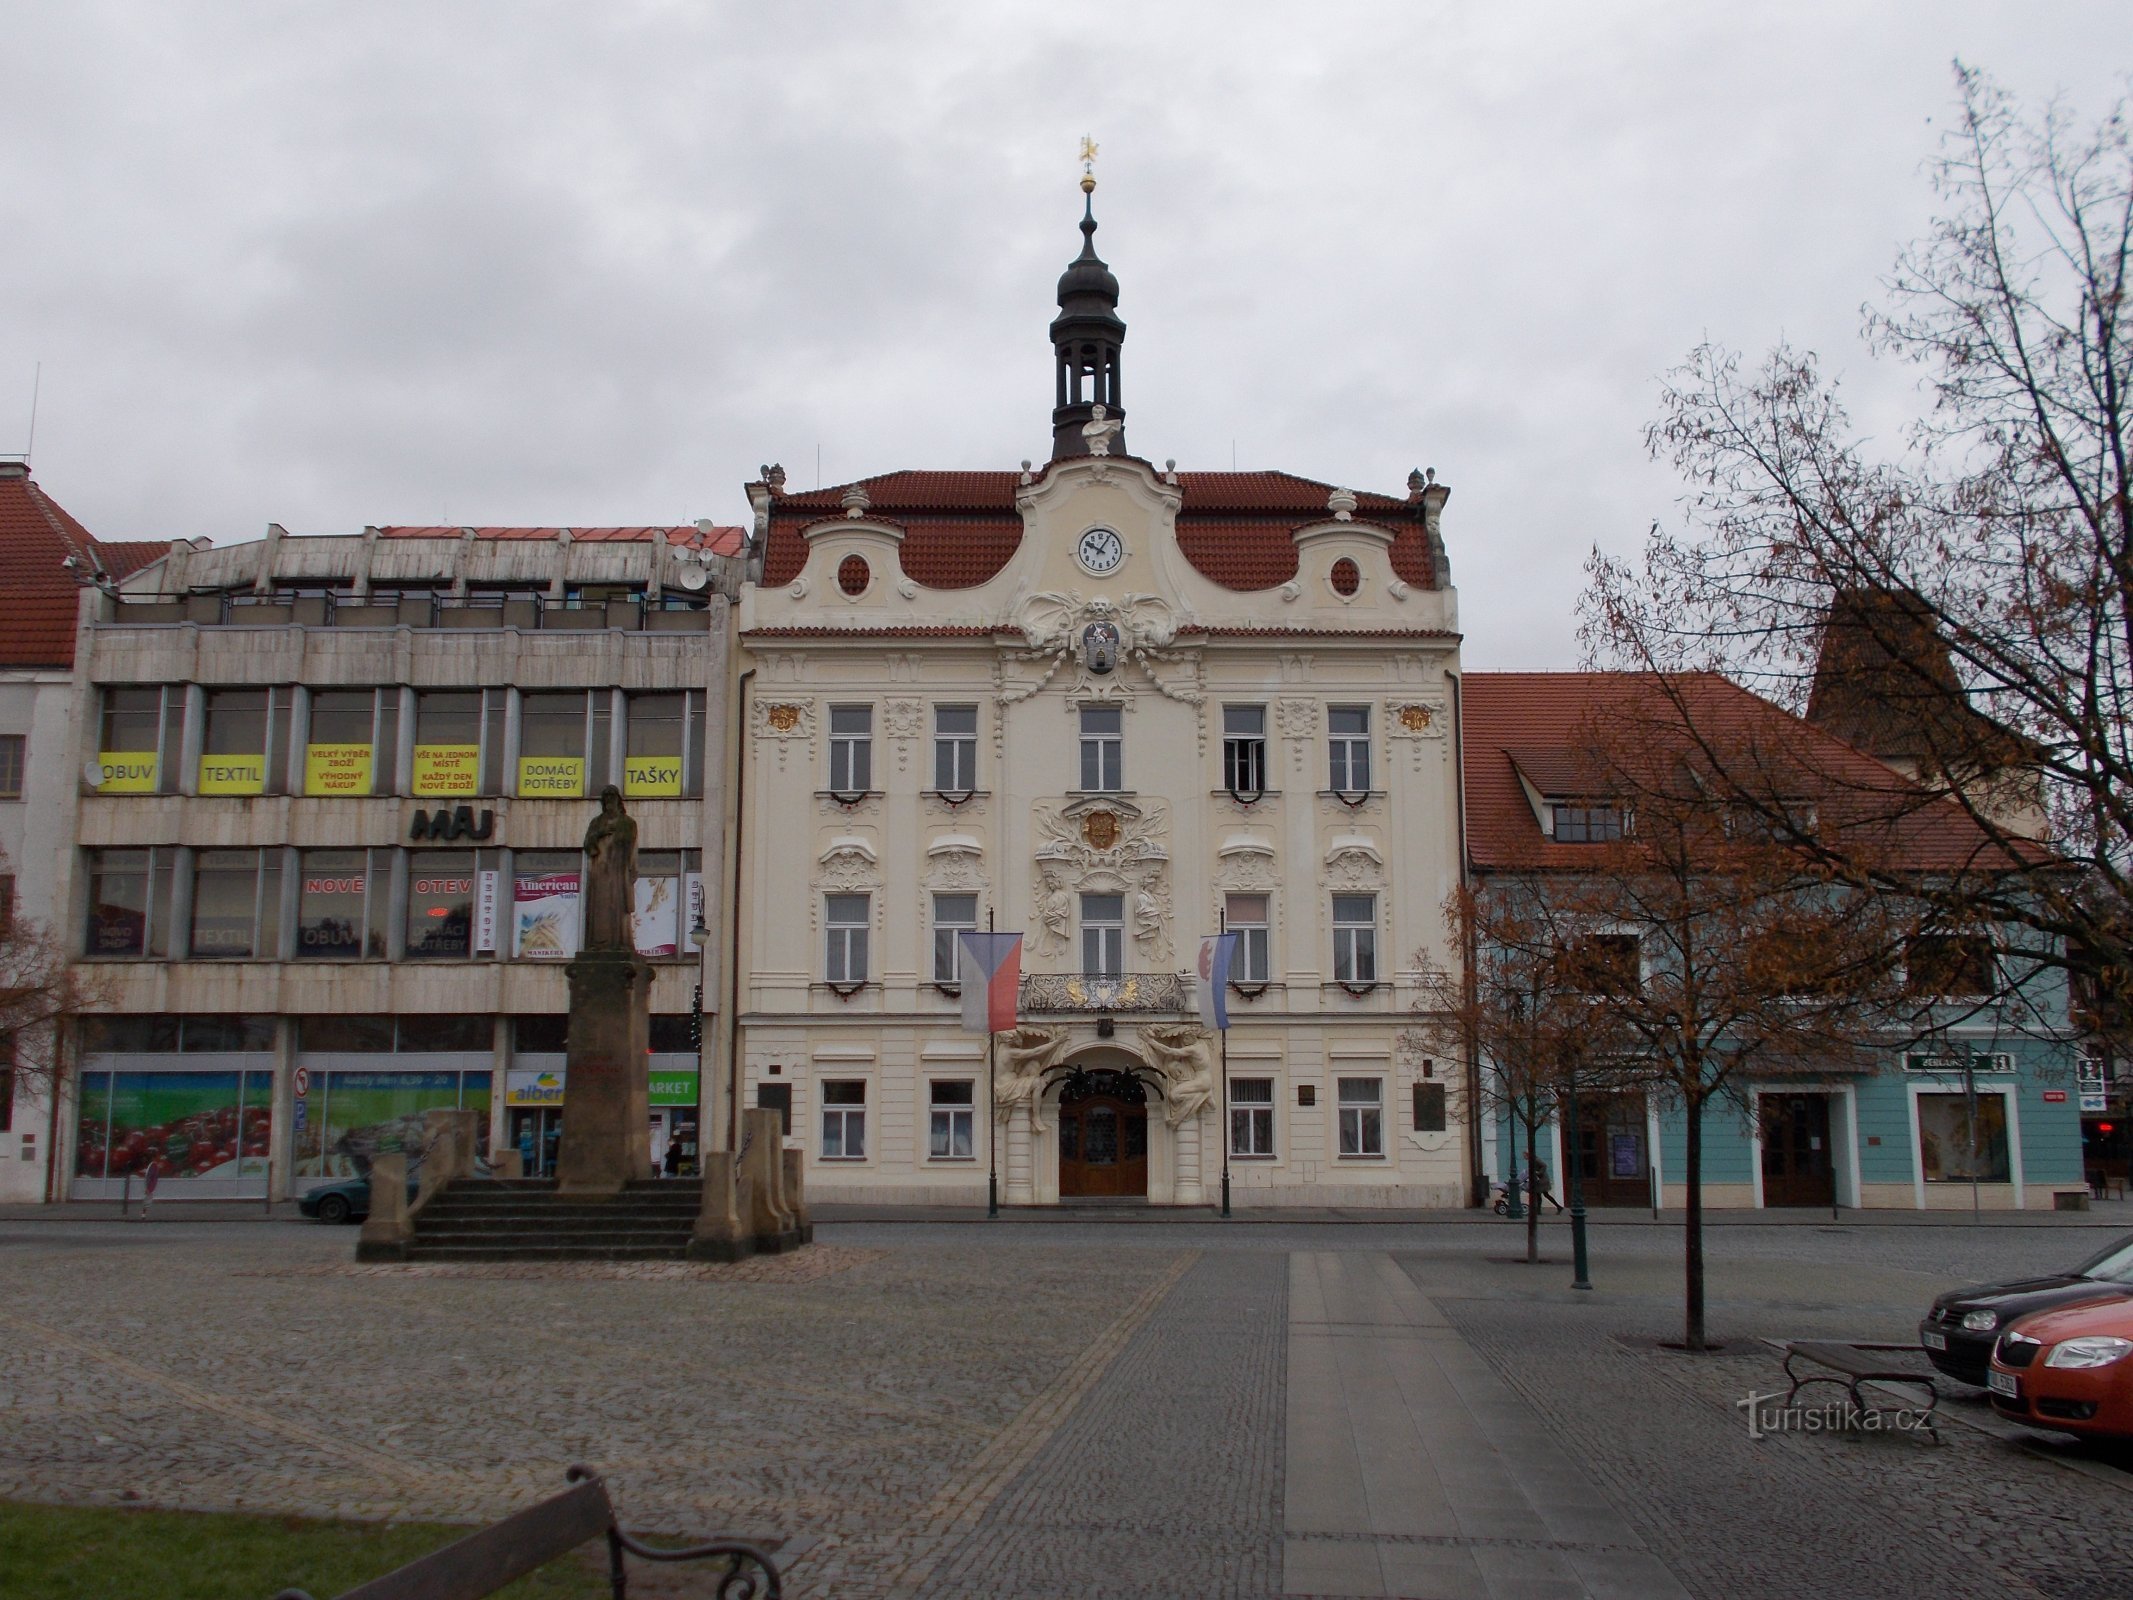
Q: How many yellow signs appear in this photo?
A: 6